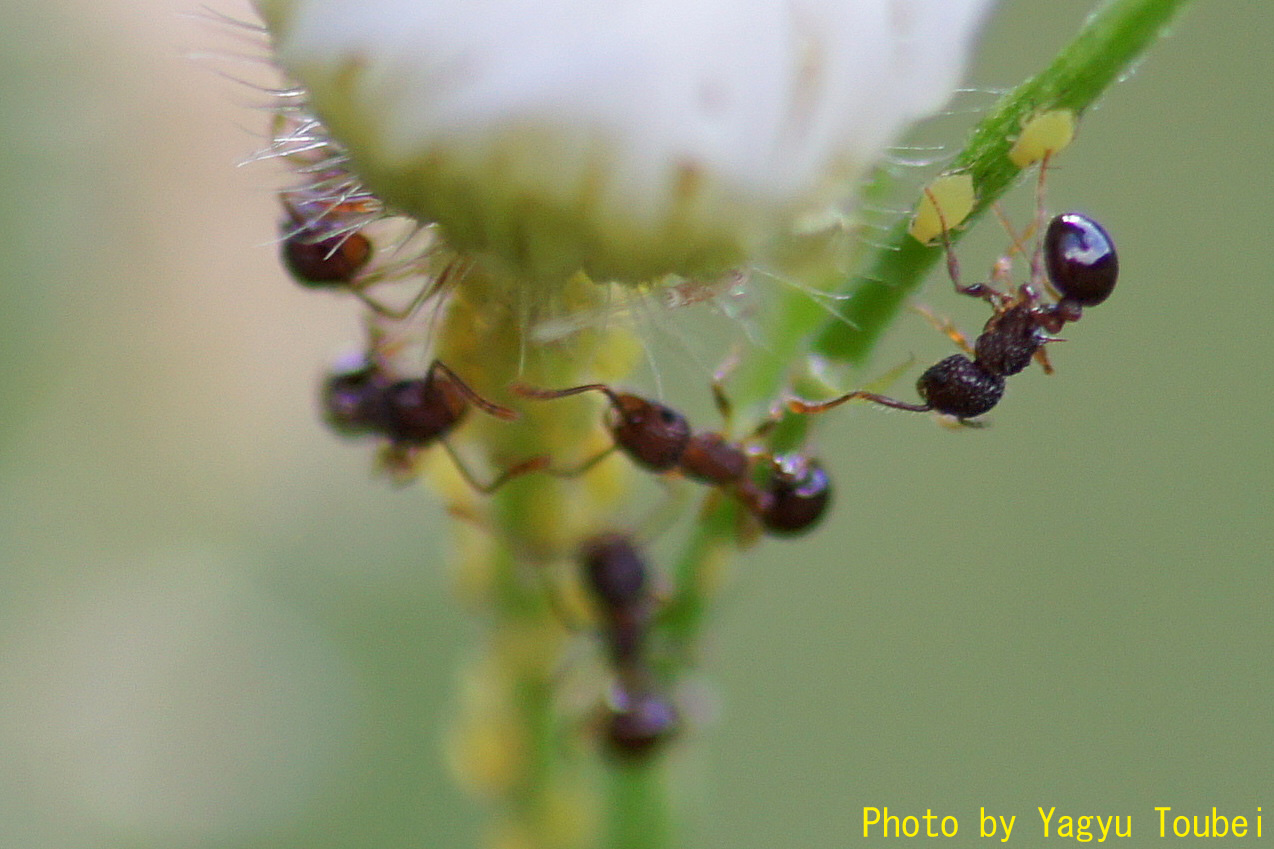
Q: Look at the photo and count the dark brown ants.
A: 5